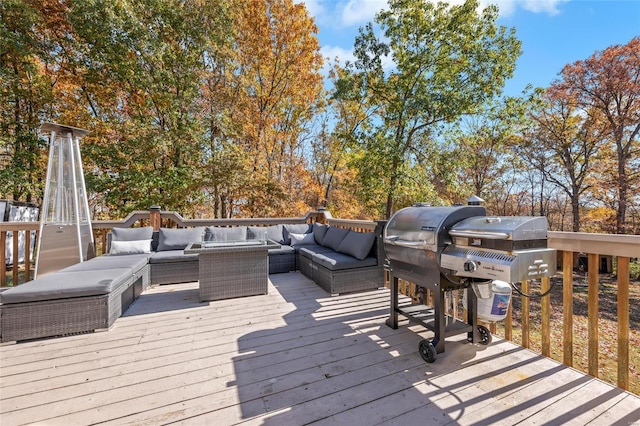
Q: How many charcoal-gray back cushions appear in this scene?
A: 8